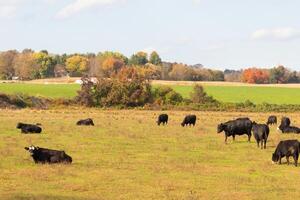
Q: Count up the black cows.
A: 11